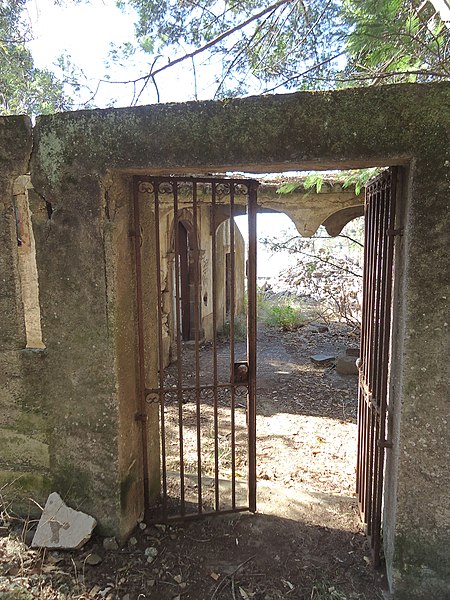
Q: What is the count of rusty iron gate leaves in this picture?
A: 2